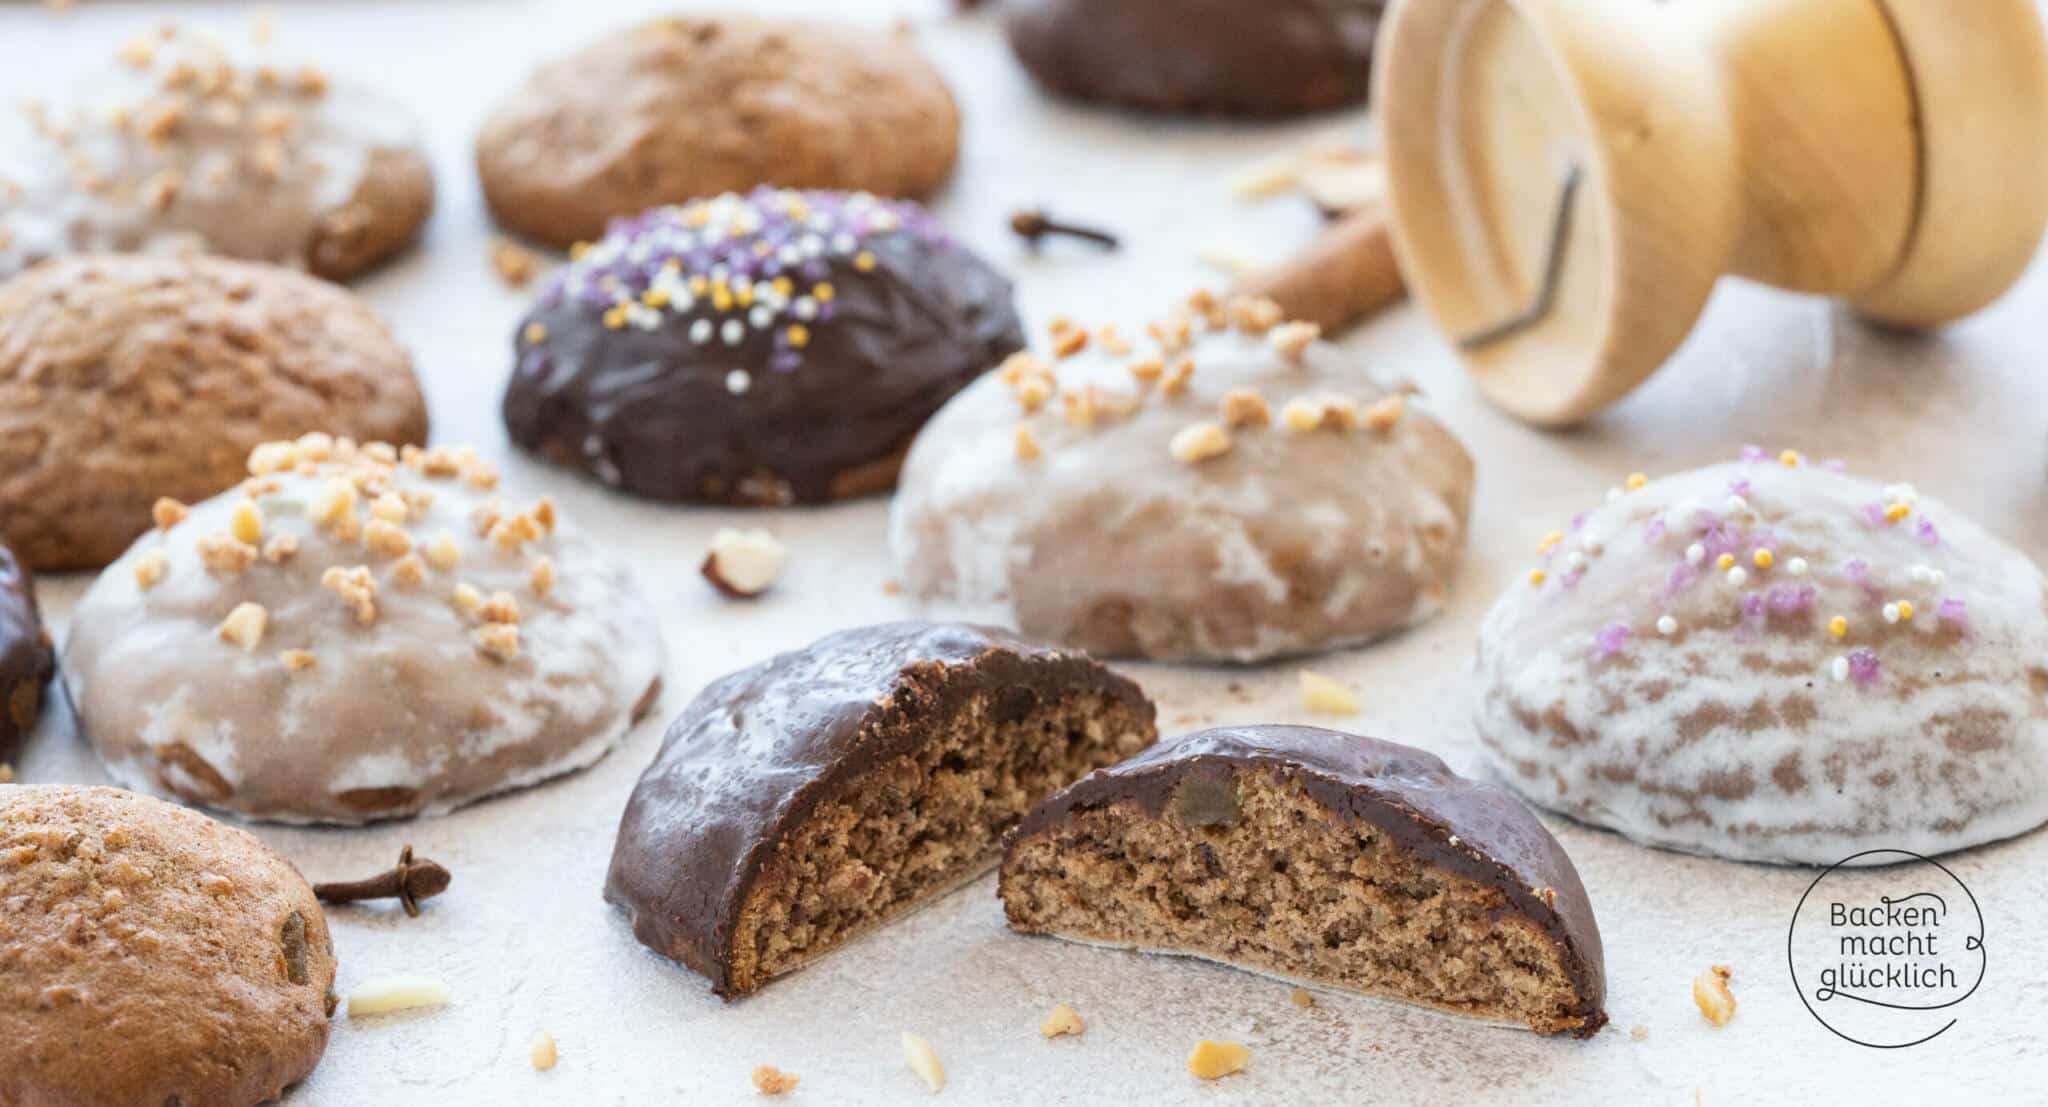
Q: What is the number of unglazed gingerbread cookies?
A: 3